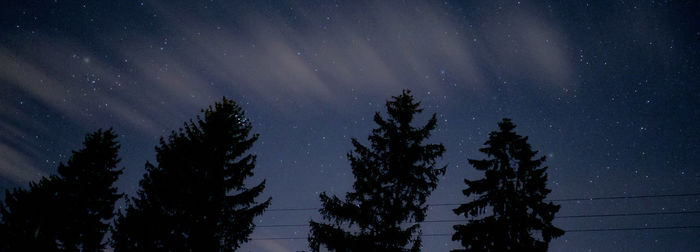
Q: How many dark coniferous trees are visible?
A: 4